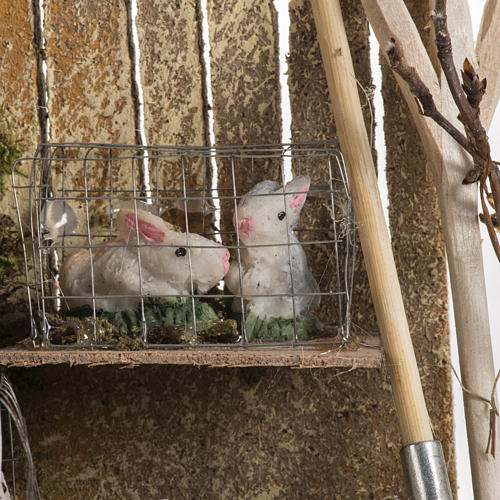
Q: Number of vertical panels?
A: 6